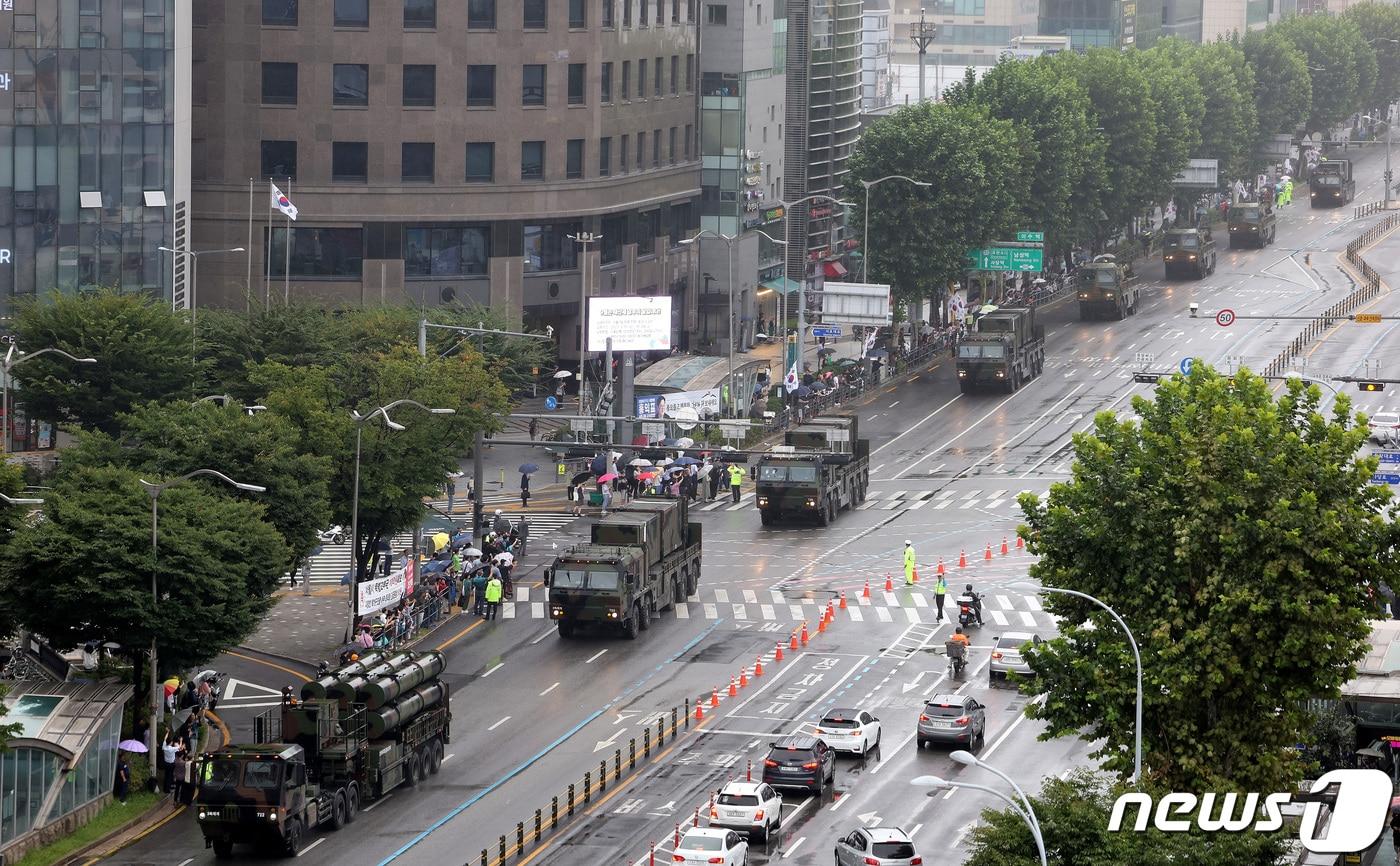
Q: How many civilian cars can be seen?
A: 8